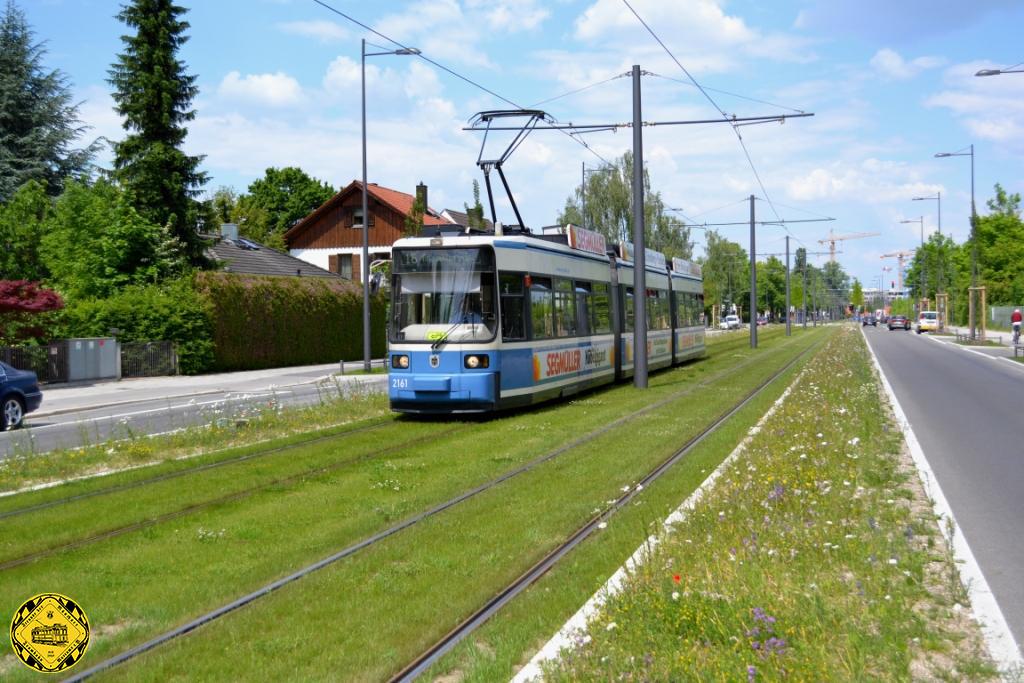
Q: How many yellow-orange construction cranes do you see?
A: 2